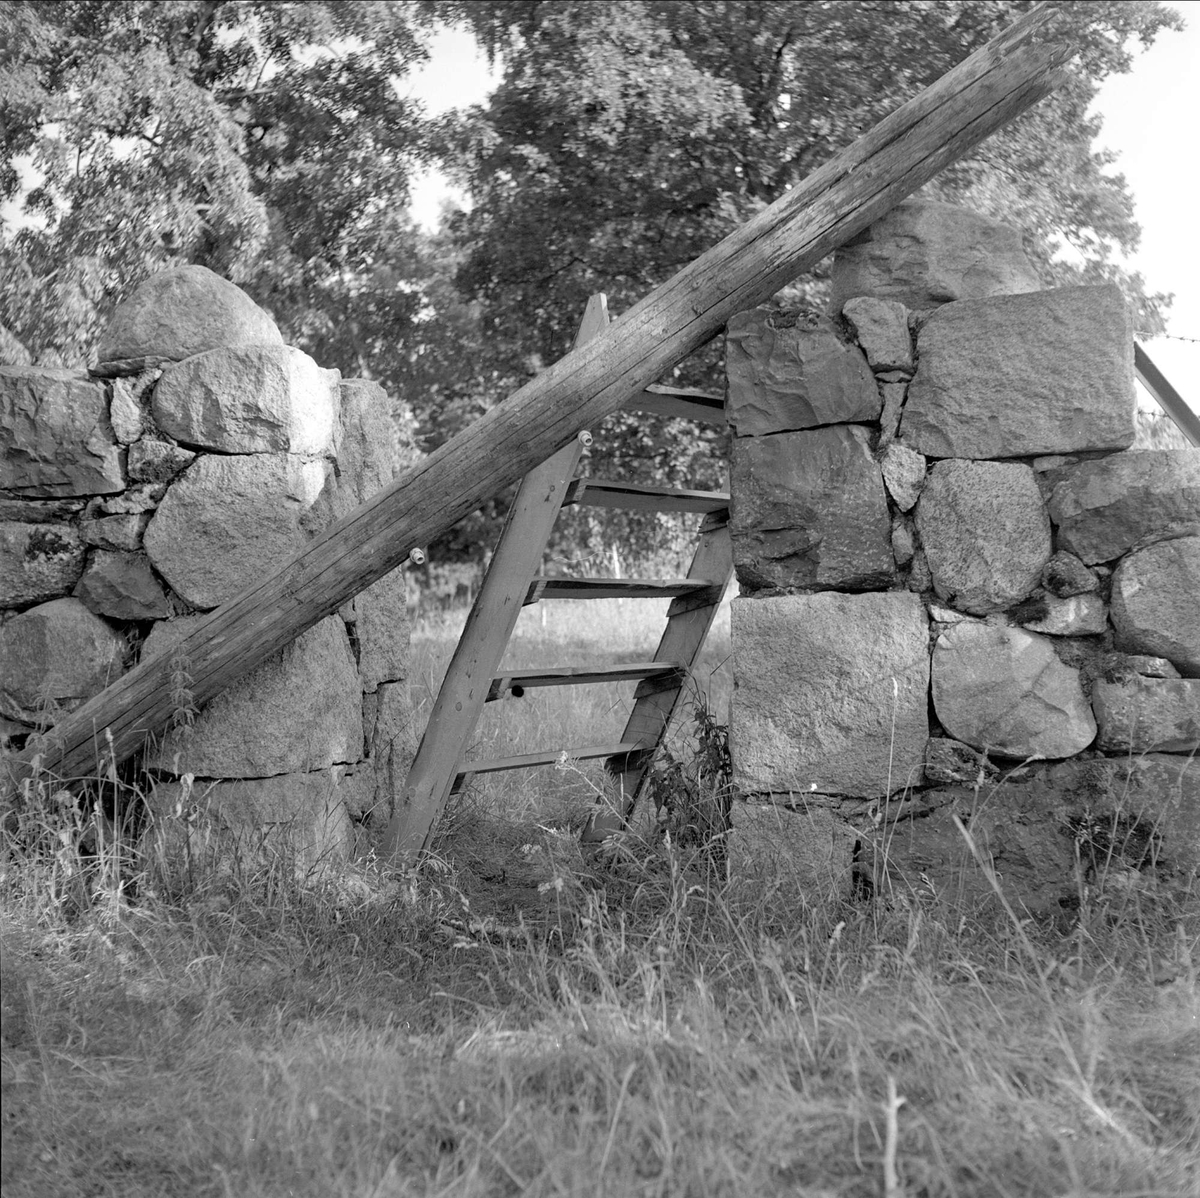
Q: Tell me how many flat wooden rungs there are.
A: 5